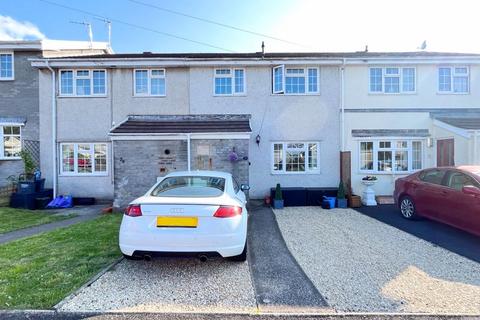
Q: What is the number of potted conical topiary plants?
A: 2